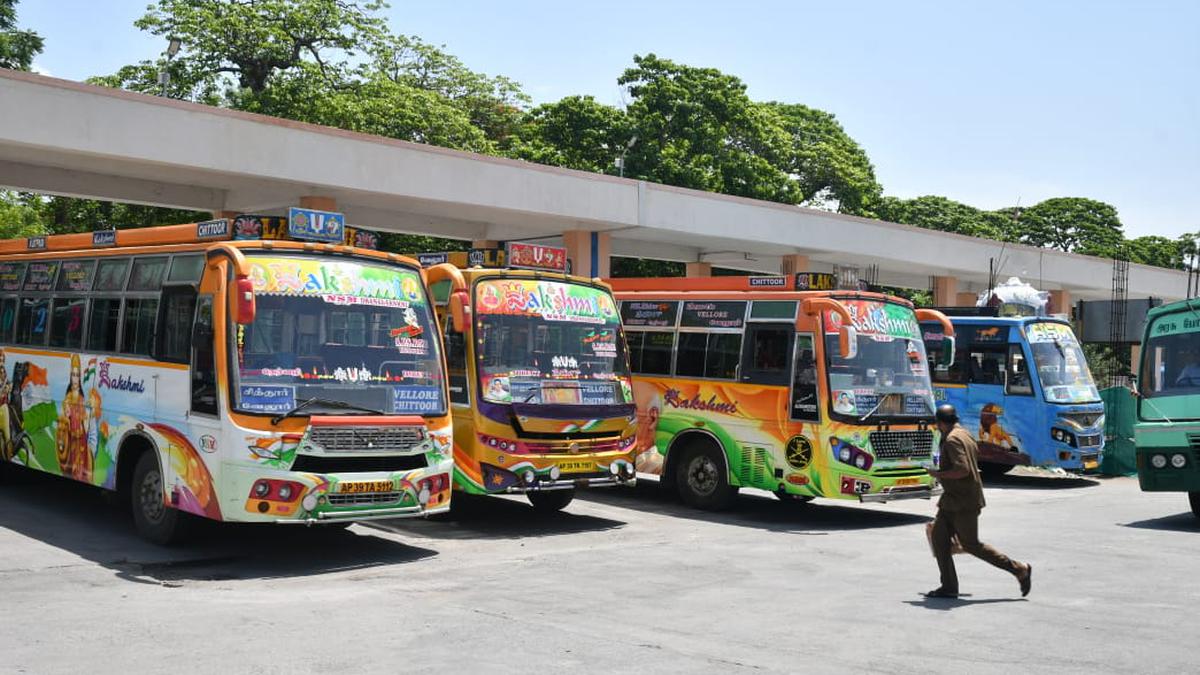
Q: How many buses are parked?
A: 5